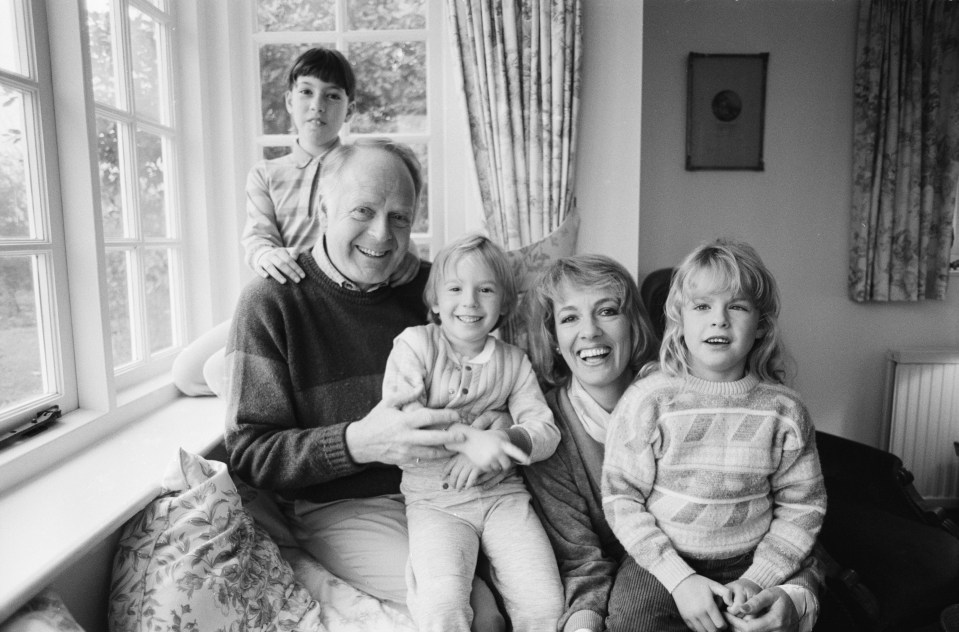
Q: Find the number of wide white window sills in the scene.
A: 1